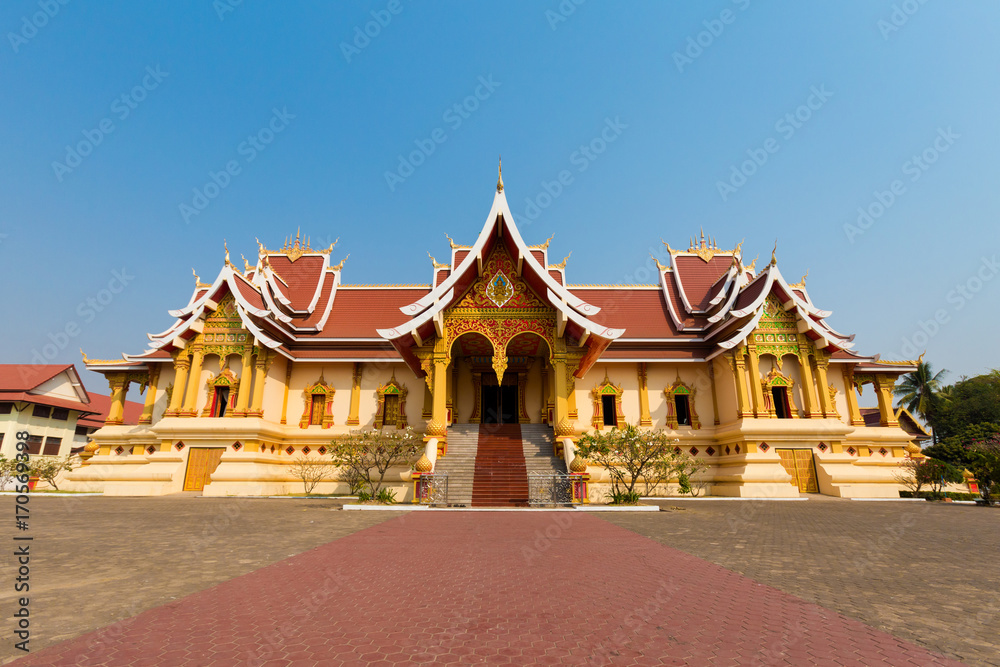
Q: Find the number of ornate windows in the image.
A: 6